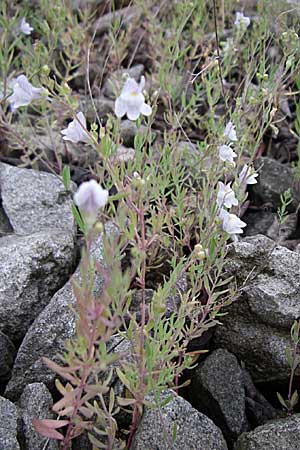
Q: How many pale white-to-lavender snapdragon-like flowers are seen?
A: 11